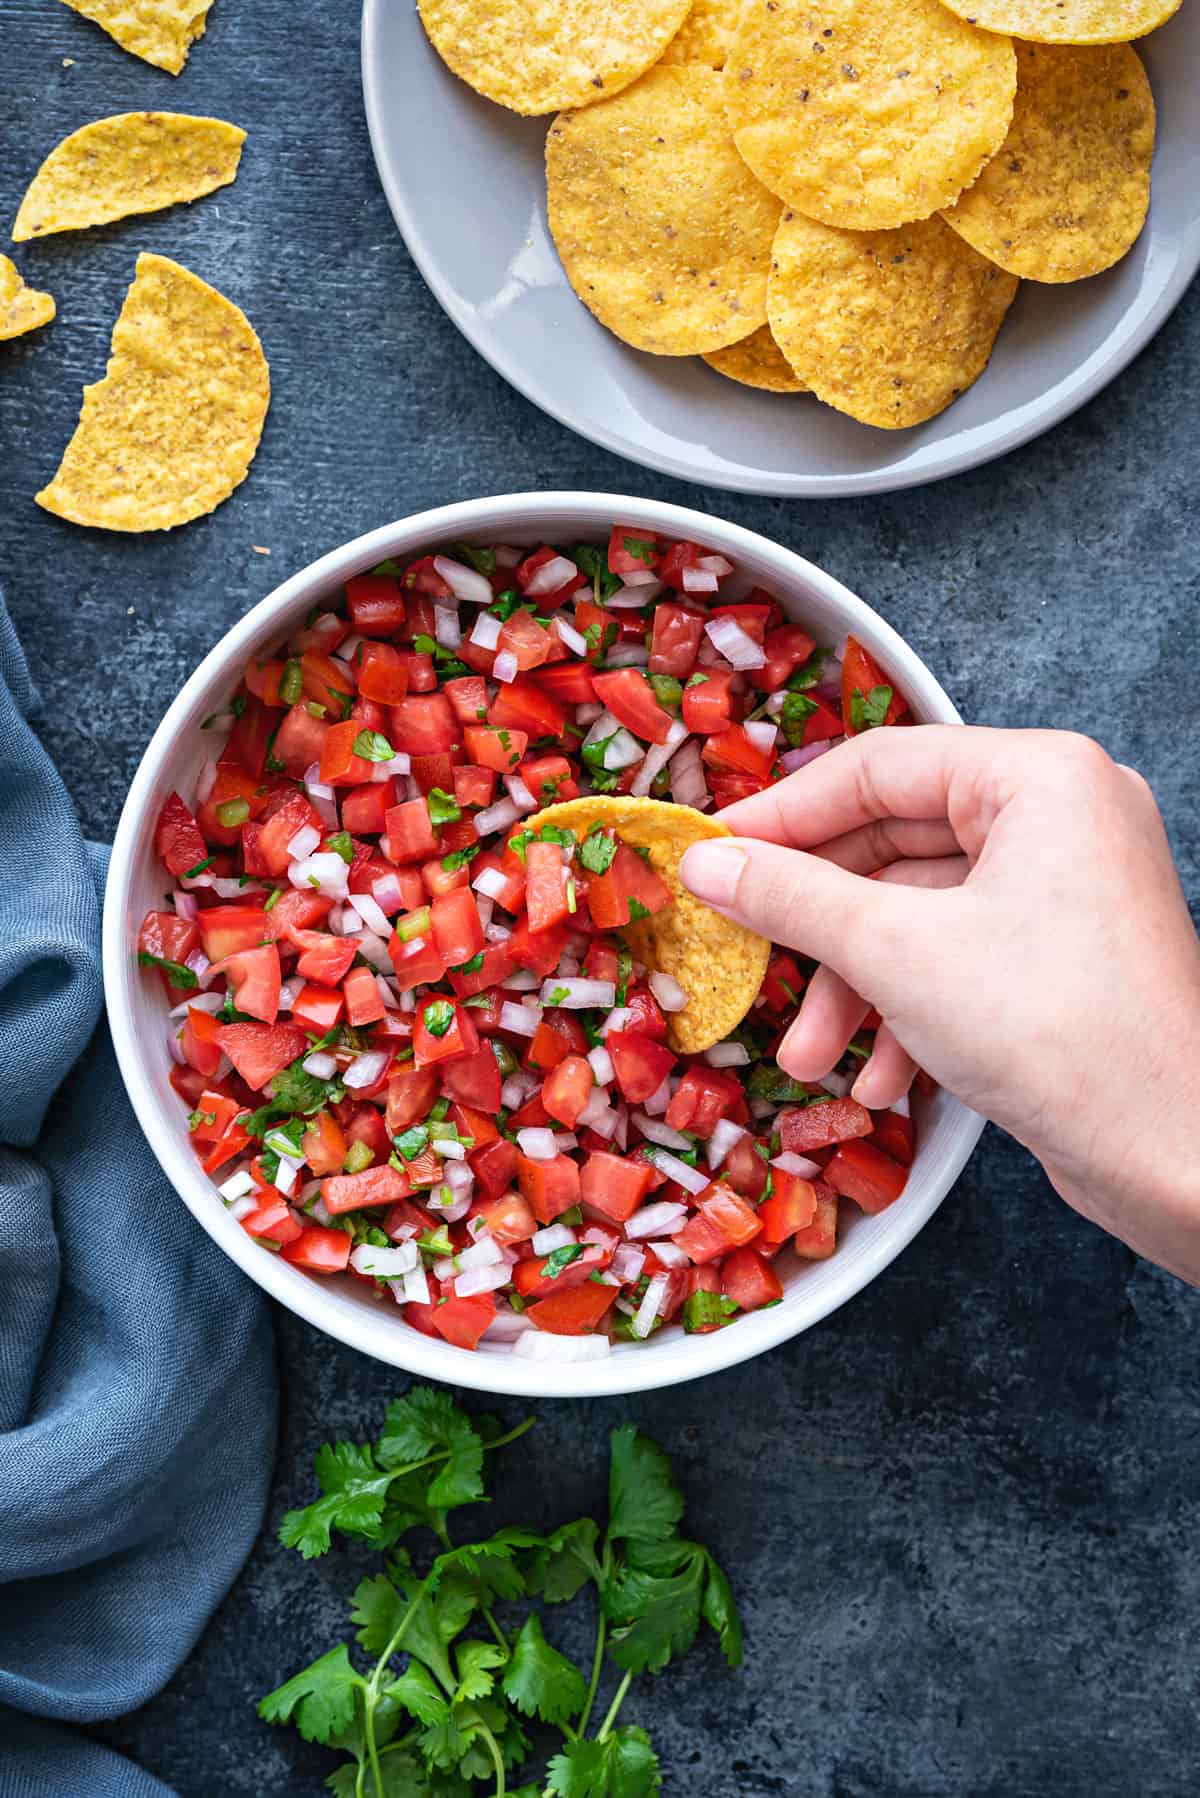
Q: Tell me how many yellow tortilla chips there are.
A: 13